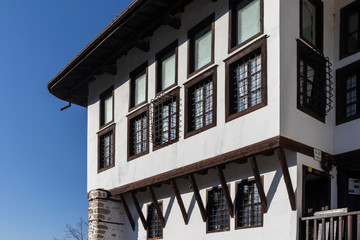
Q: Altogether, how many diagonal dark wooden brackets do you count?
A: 8